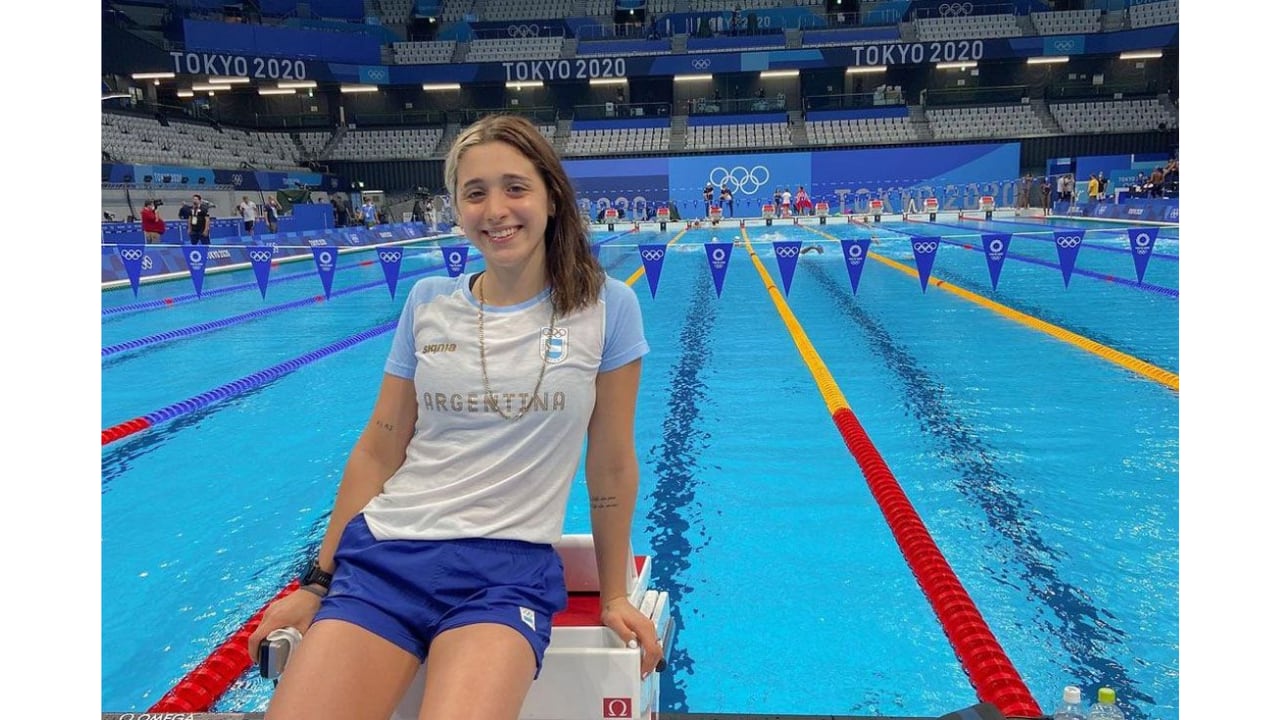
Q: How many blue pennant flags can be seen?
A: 14